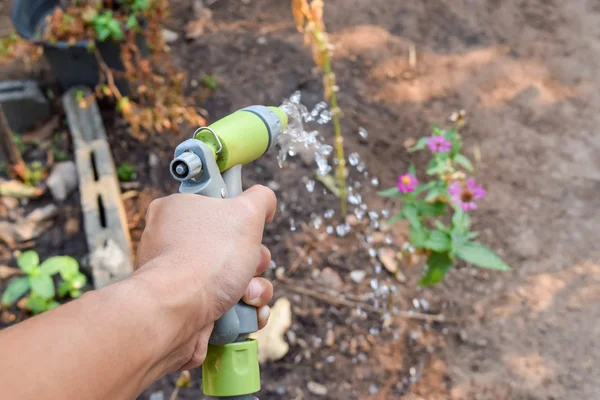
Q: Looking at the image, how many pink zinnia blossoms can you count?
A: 3